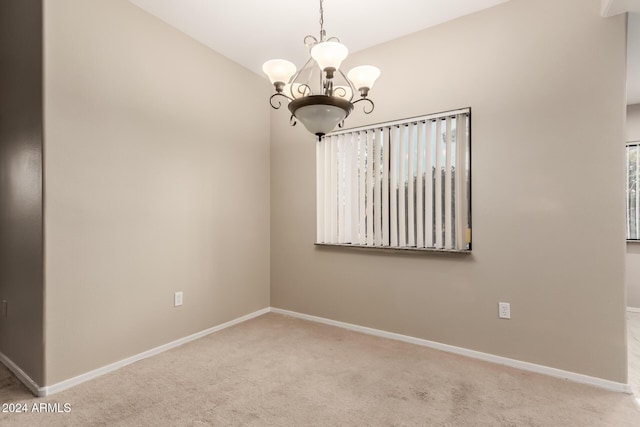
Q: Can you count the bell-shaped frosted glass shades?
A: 5